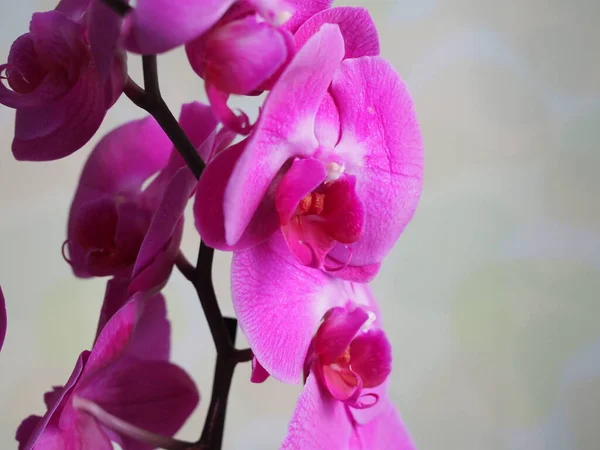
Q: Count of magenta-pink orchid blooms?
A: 6